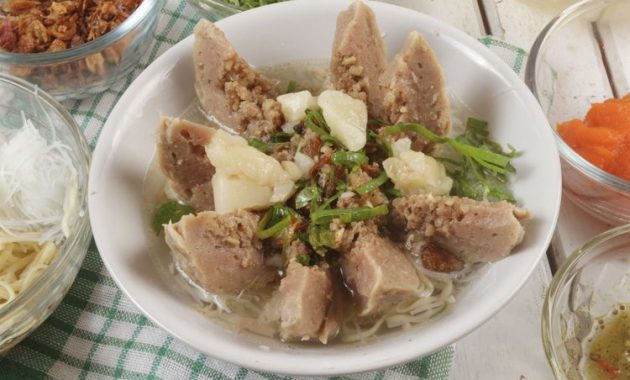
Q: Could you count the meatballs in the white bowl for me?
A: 8